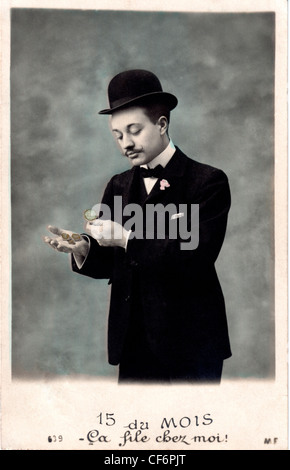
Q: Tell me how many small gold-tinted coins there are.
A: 4